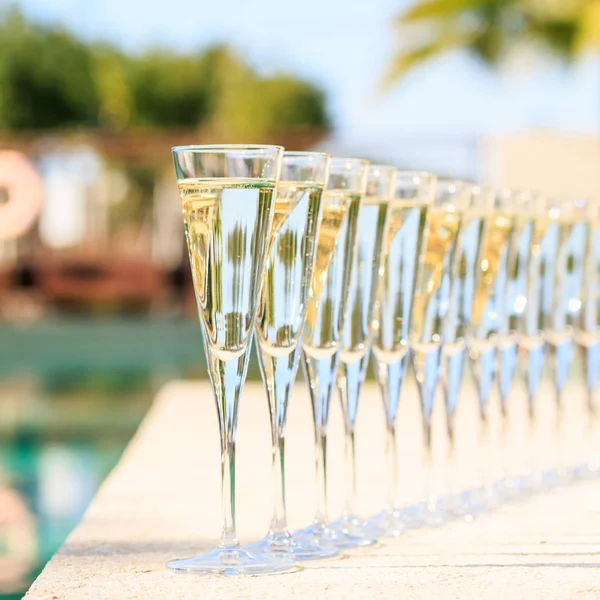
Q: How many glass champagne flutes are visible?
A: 12